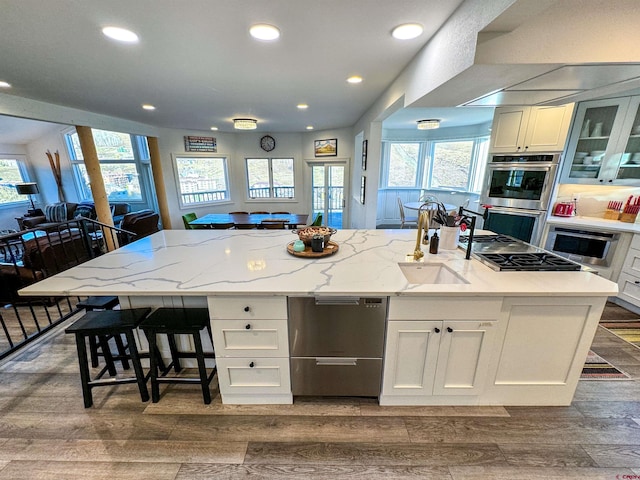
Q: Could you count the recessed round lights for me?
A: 9